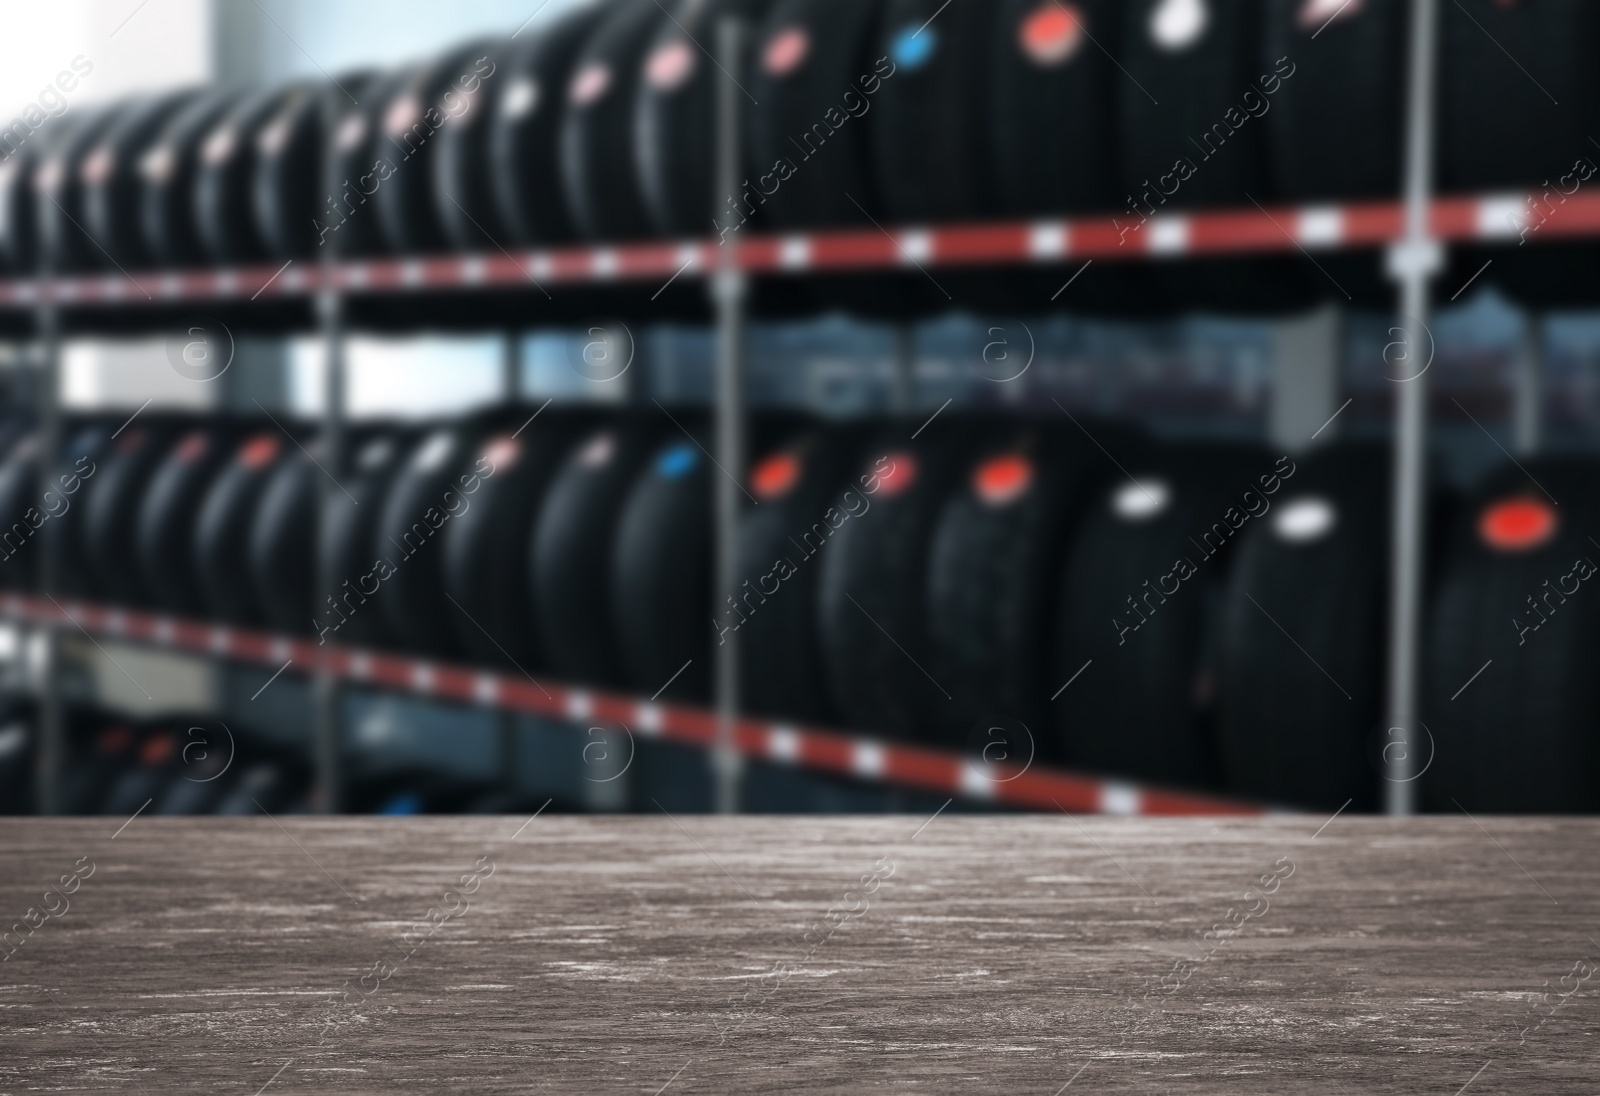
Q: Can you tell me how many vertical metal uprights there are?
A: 4